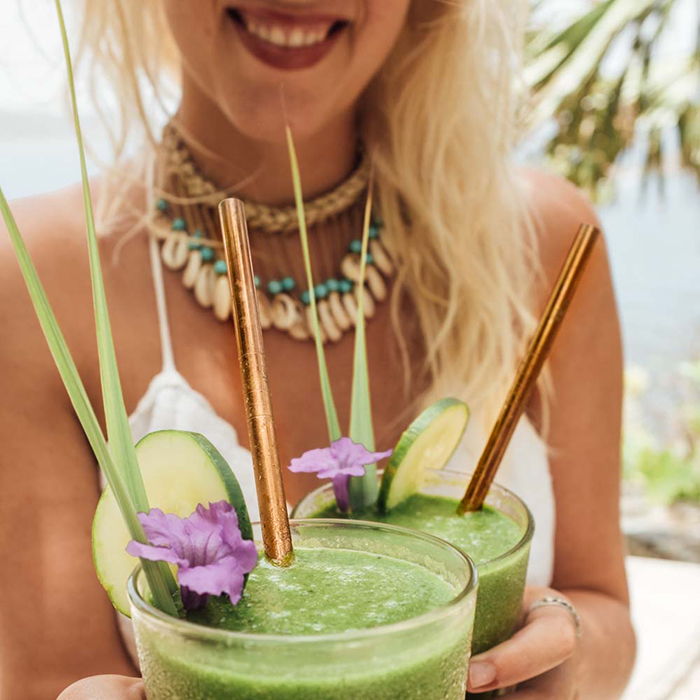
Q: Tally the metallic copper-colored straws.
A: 2